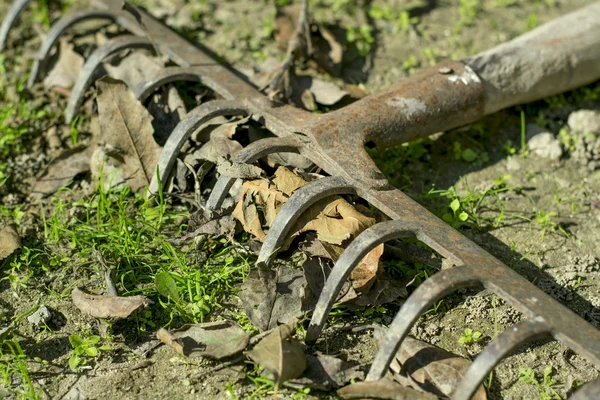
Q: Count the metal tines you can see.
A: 11